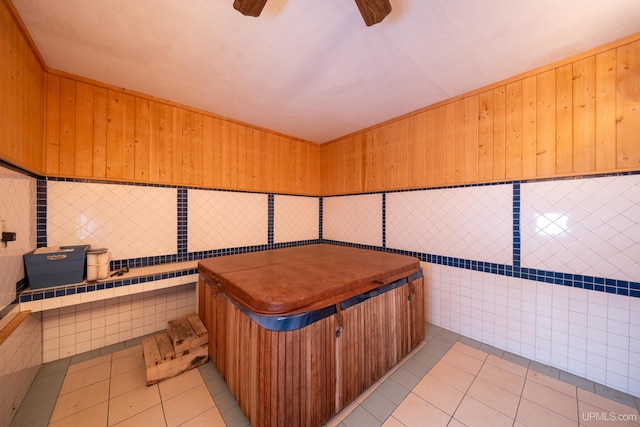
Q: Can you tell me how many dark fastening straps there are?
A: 2